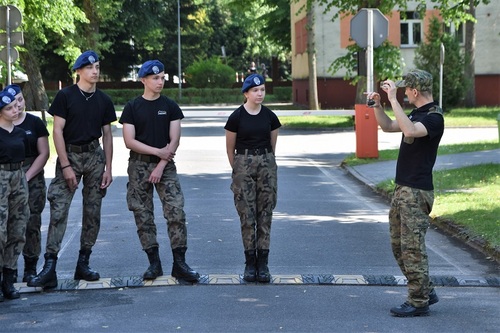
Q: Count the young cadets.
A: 5